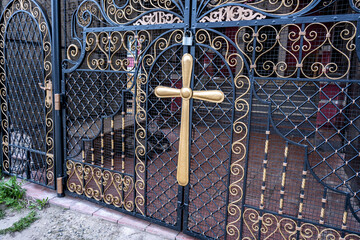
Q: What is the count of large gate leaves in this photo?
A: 2